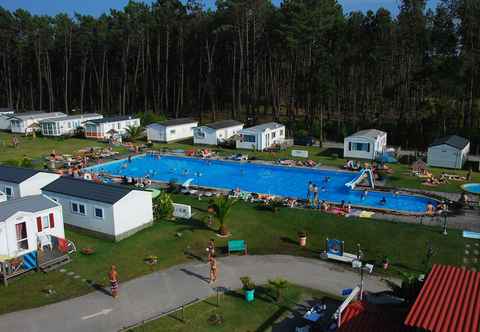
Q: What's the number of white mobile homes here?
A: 12